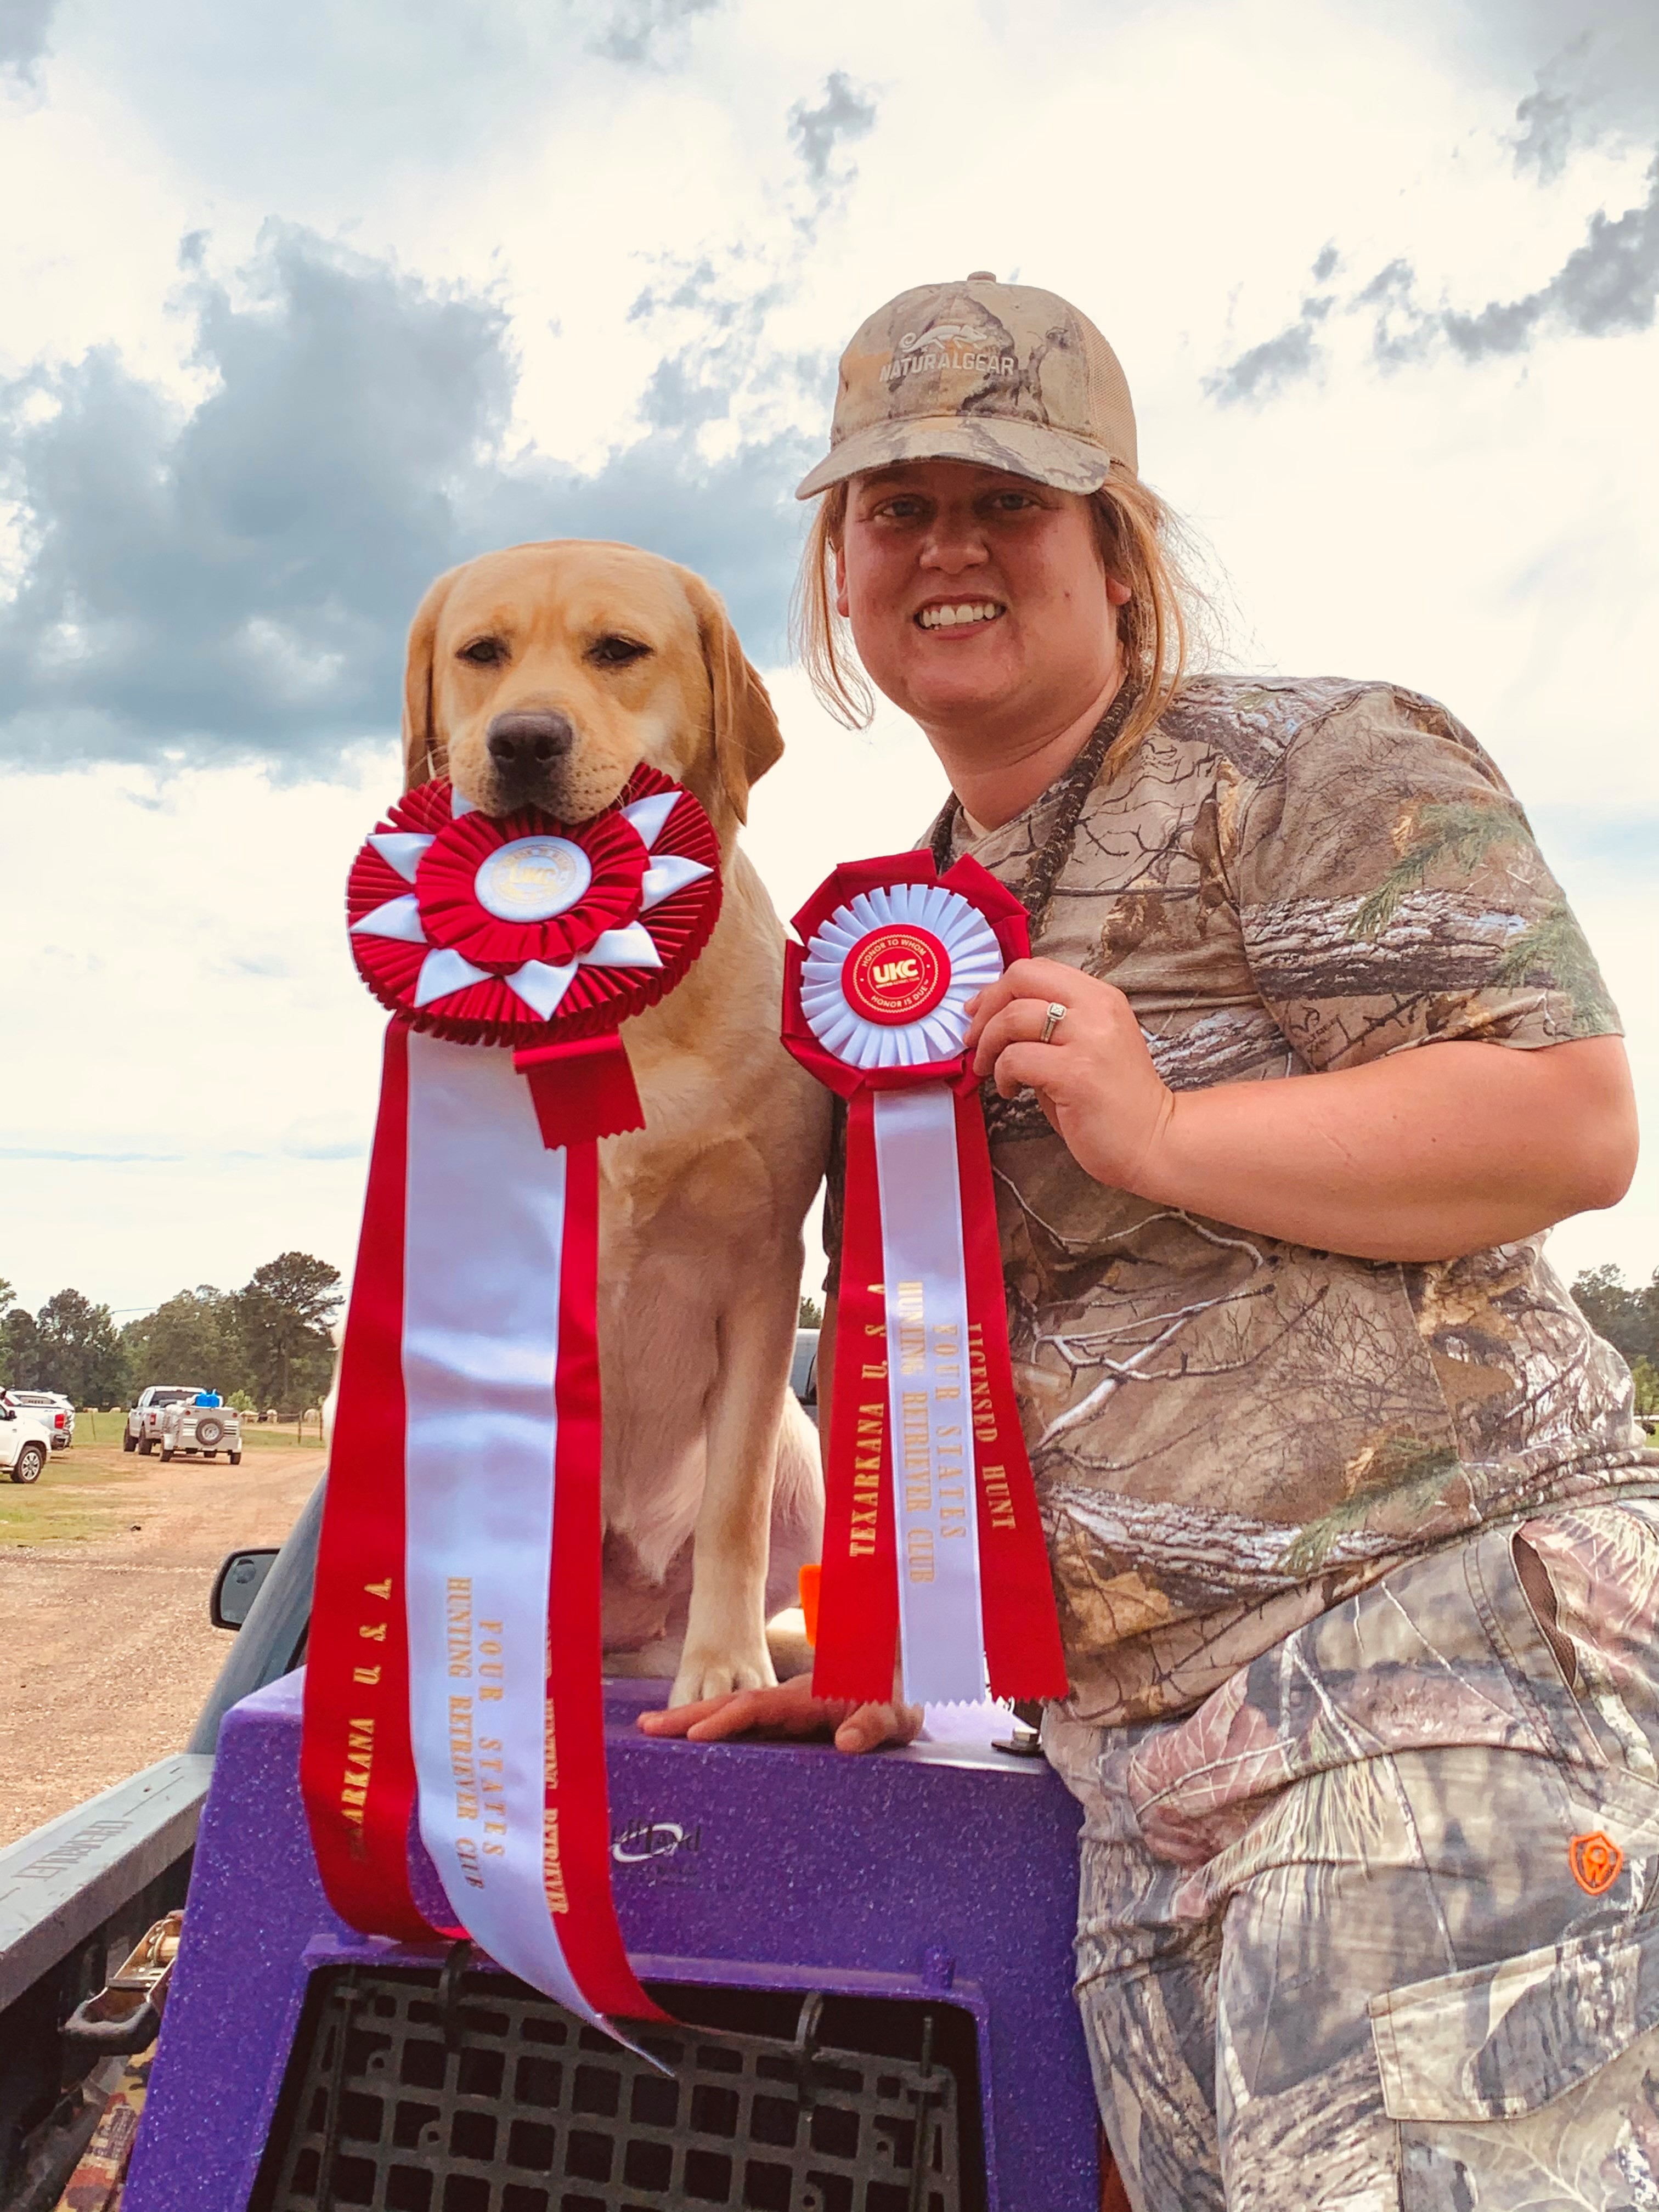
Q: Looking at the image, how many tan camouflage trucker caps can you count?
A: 1